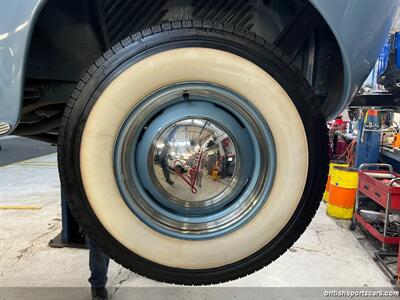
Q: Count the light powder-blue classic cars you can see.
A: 1